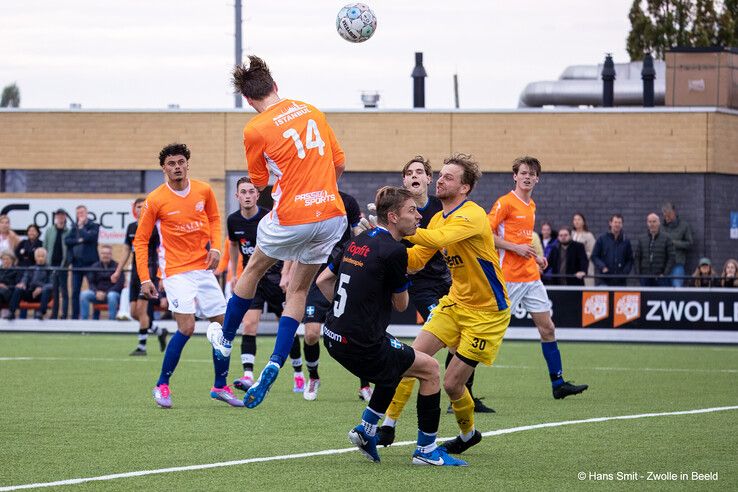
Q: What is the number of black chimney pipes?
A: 3